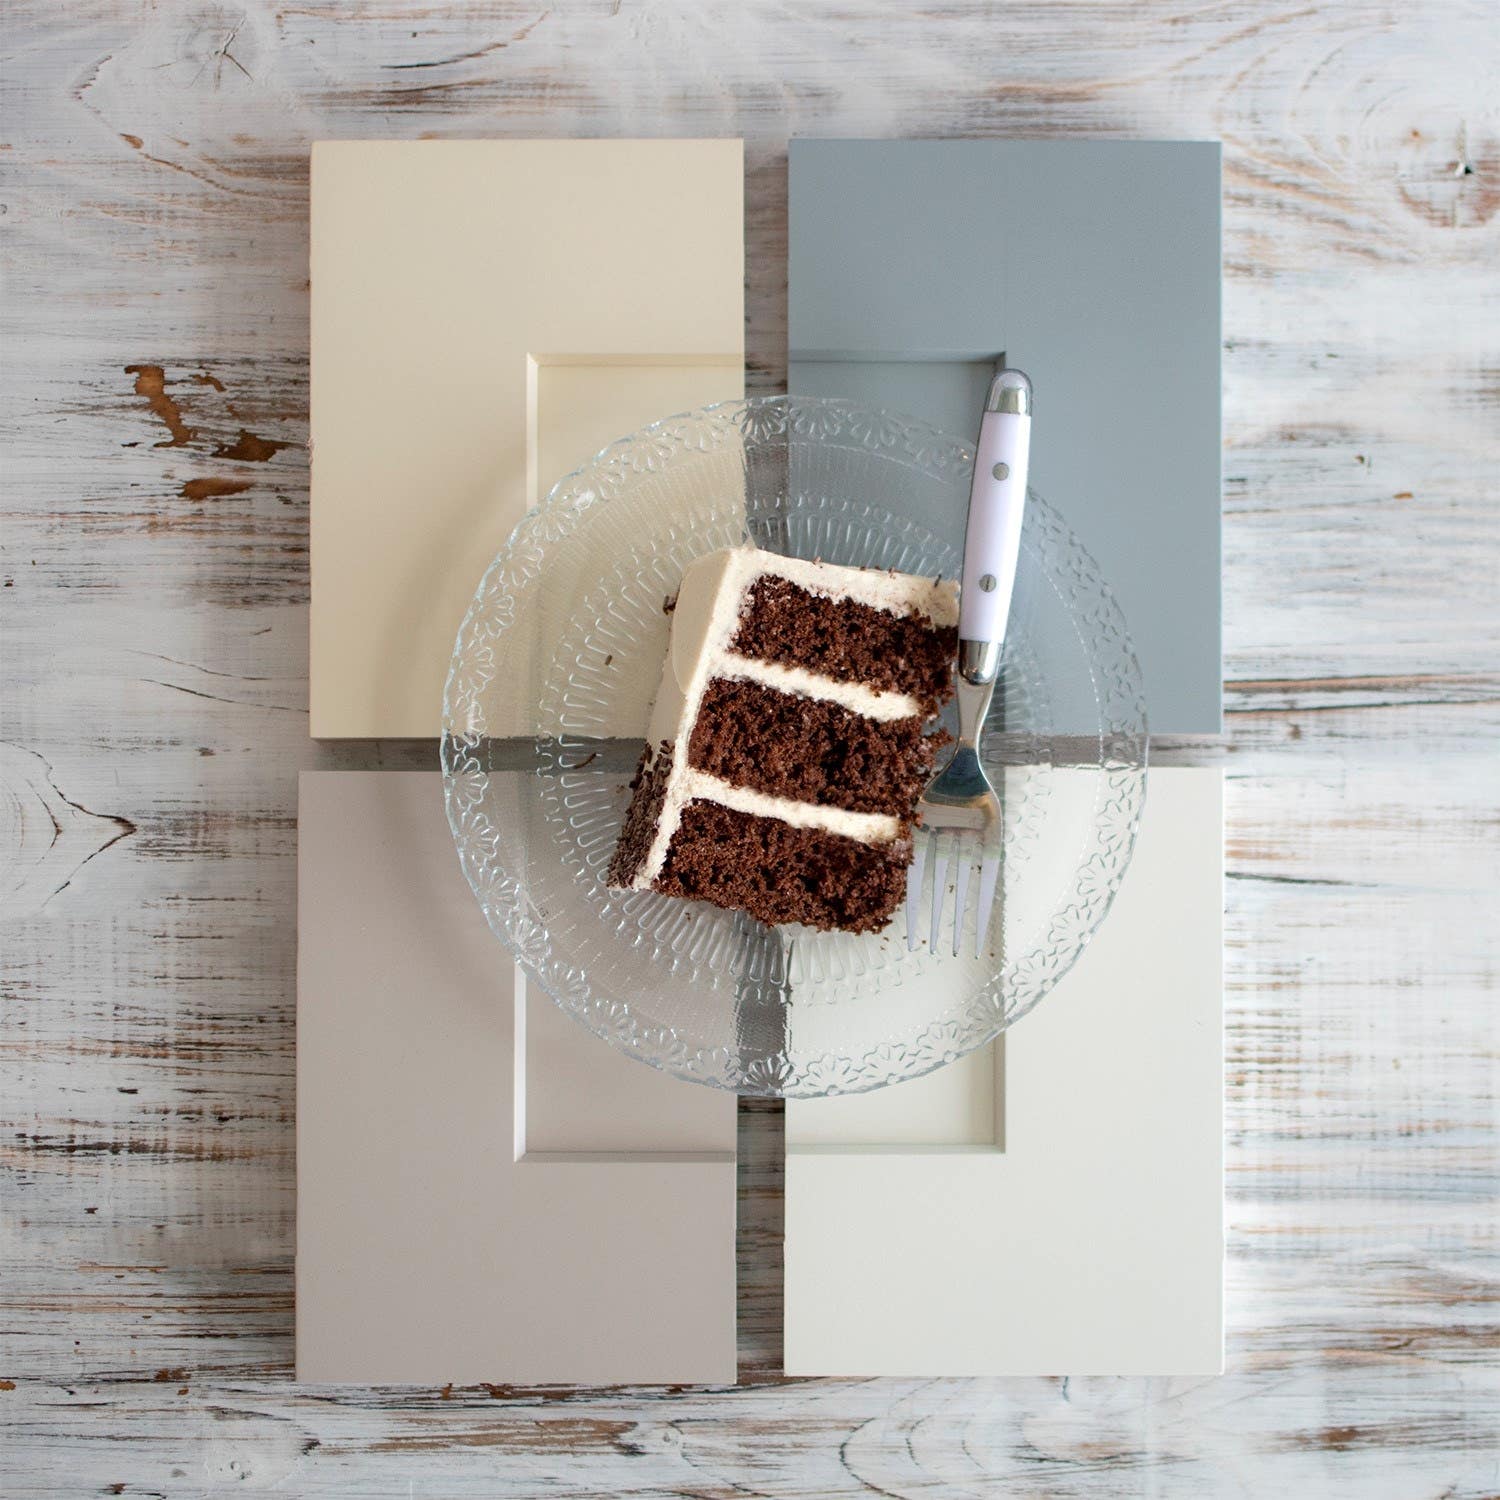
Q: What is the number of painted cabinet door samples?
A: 4